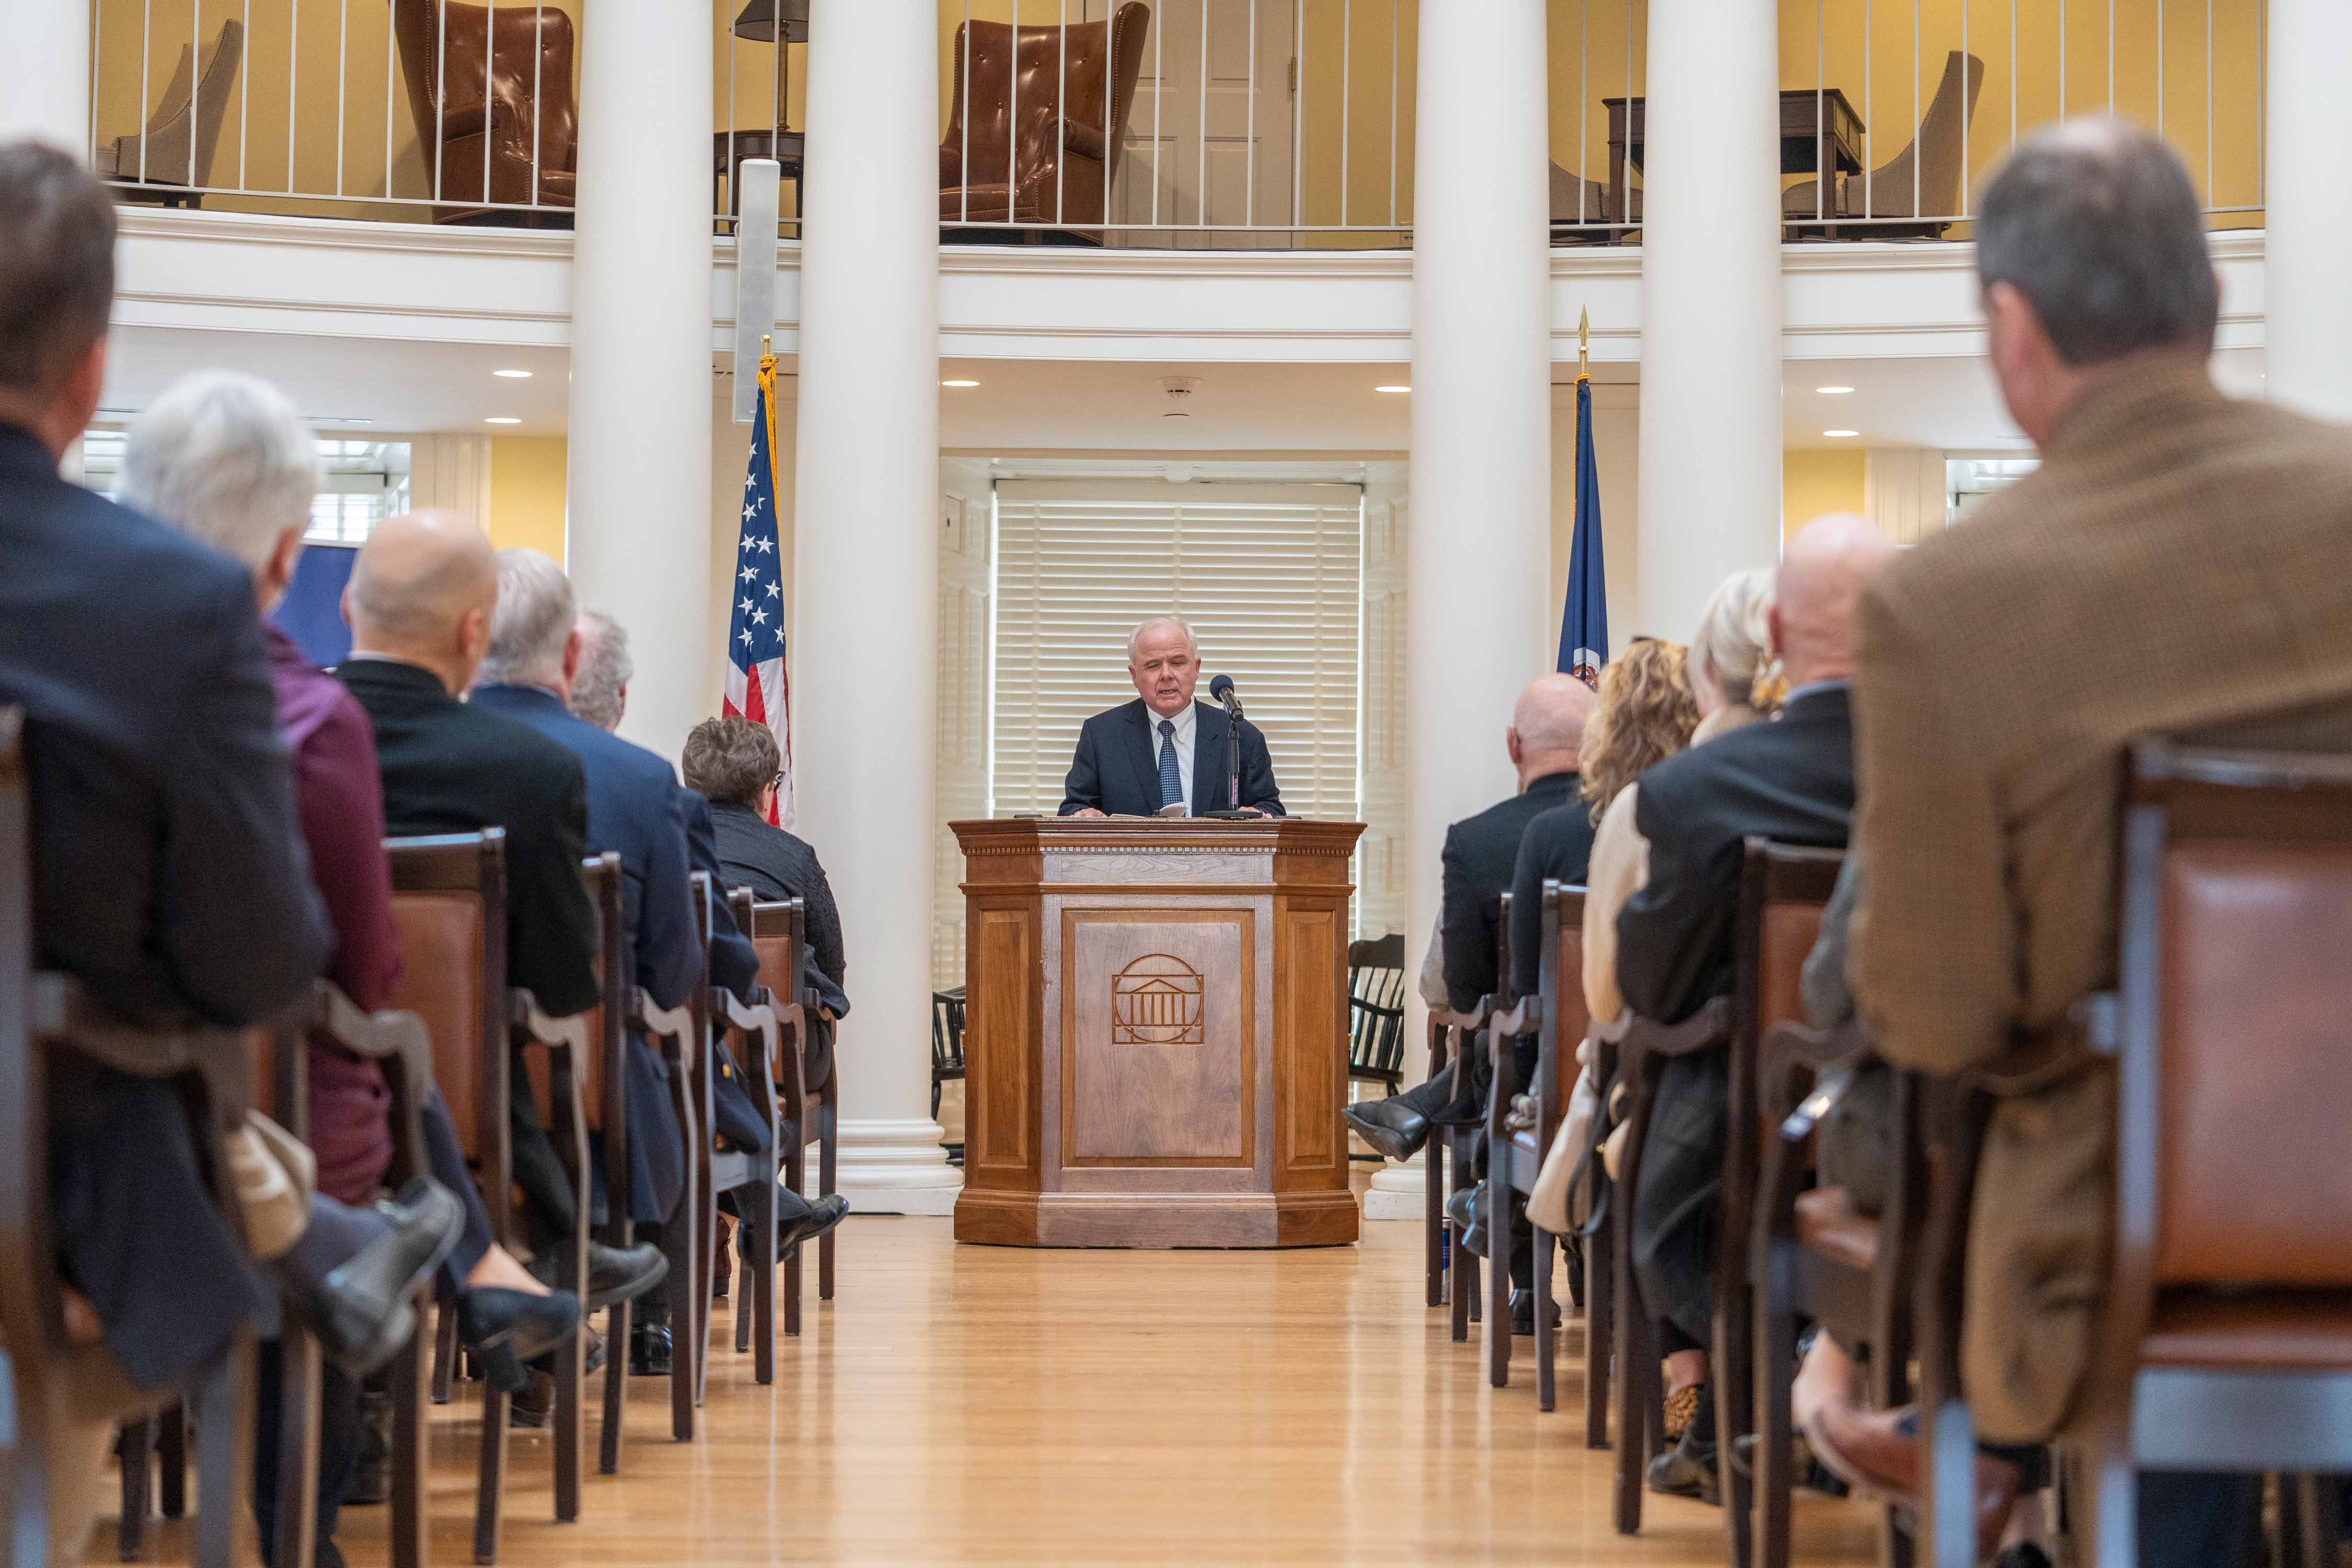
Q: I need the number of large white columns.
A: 6